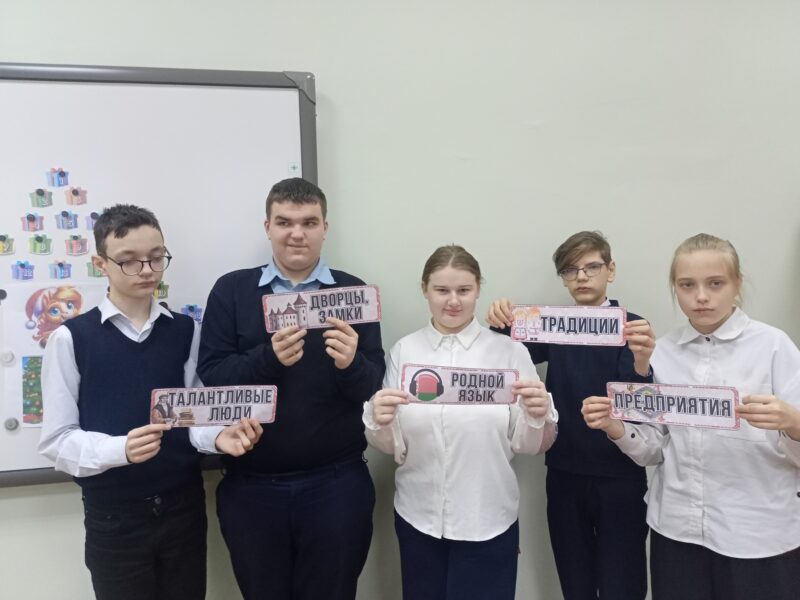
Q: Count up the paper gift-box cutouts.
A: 14